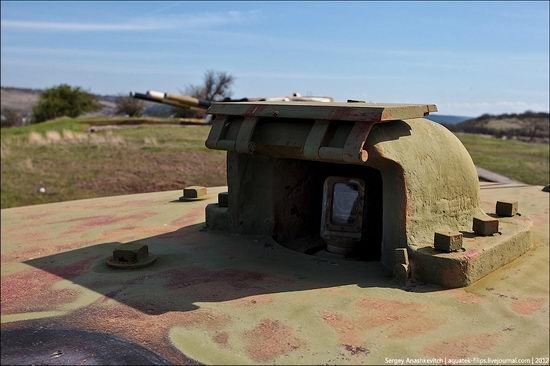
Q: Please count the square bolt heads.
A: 6